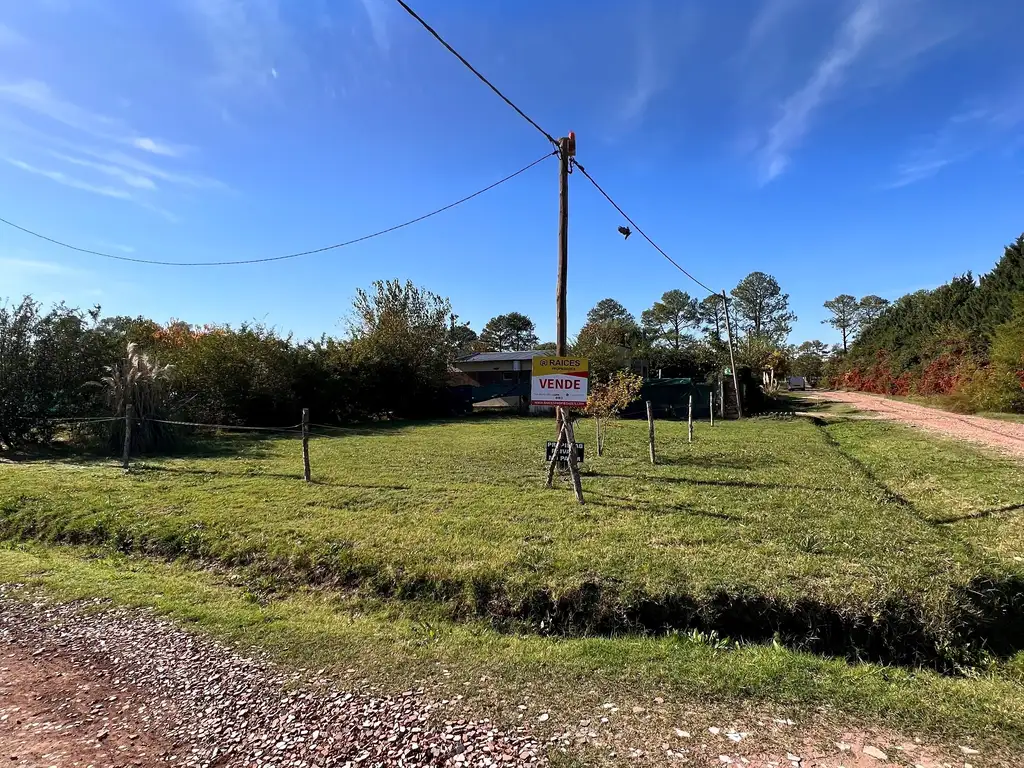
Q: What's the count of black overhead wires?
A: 3